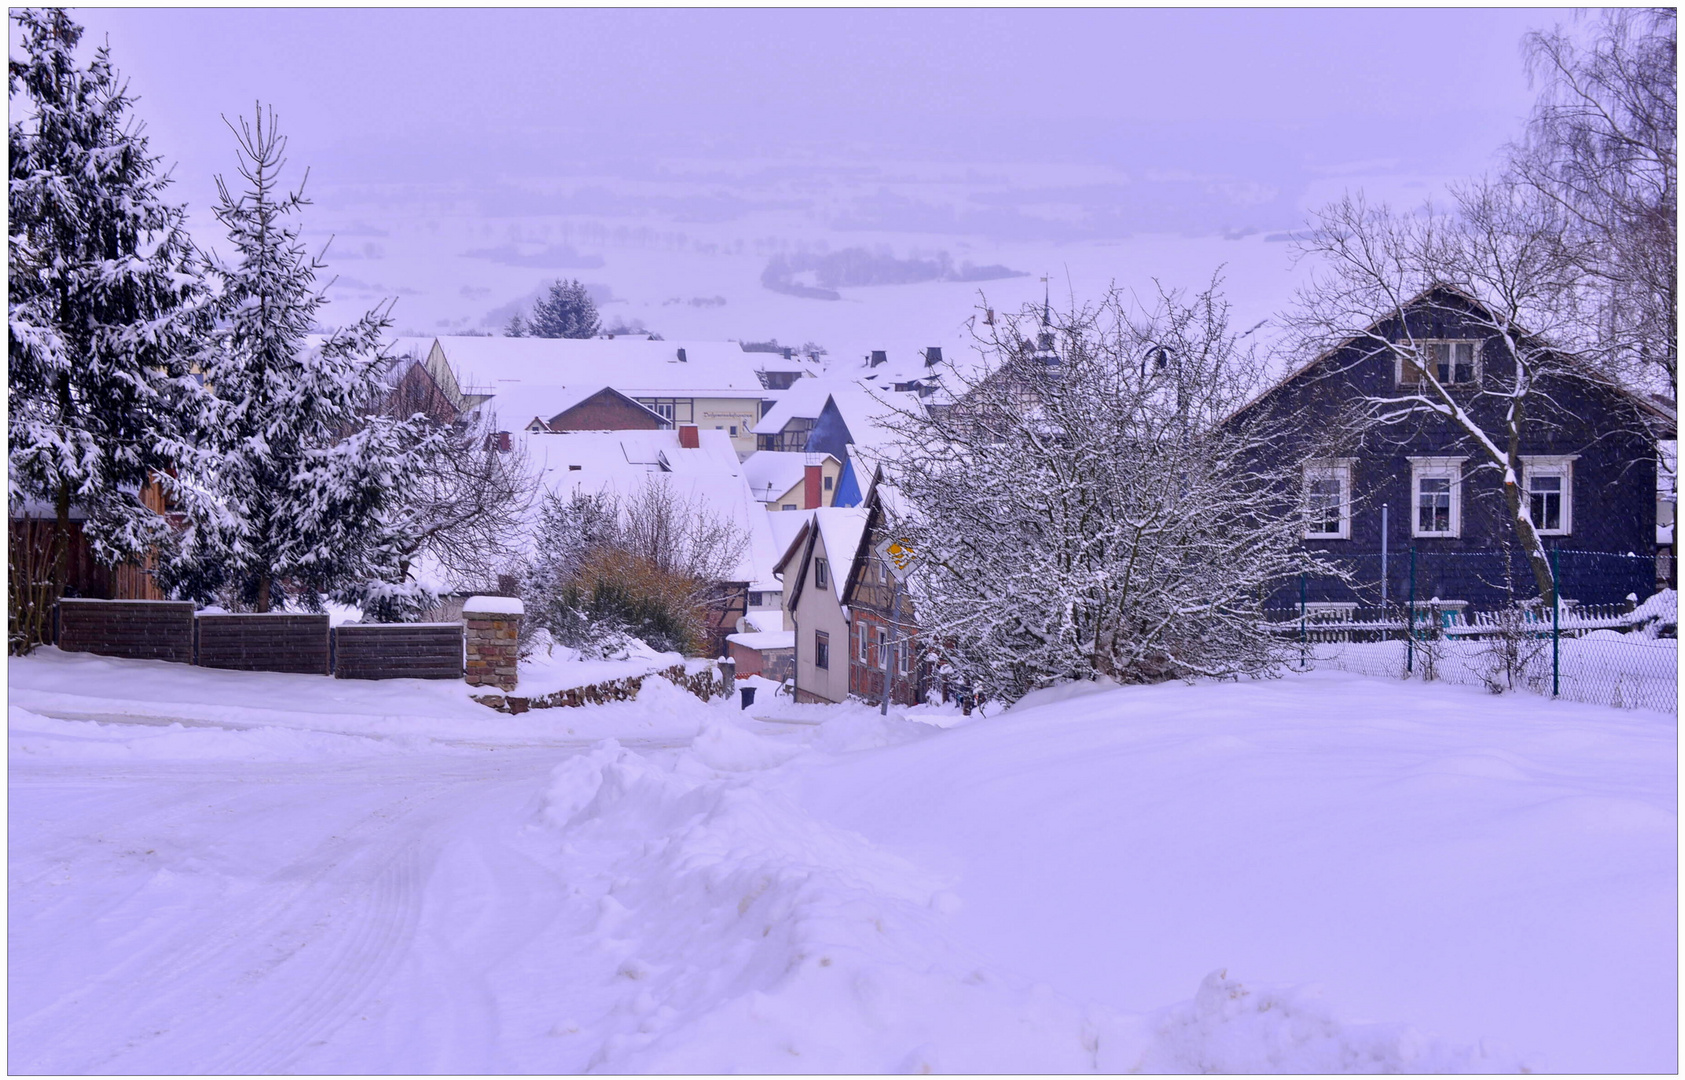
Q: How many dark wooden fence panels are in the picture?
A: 3